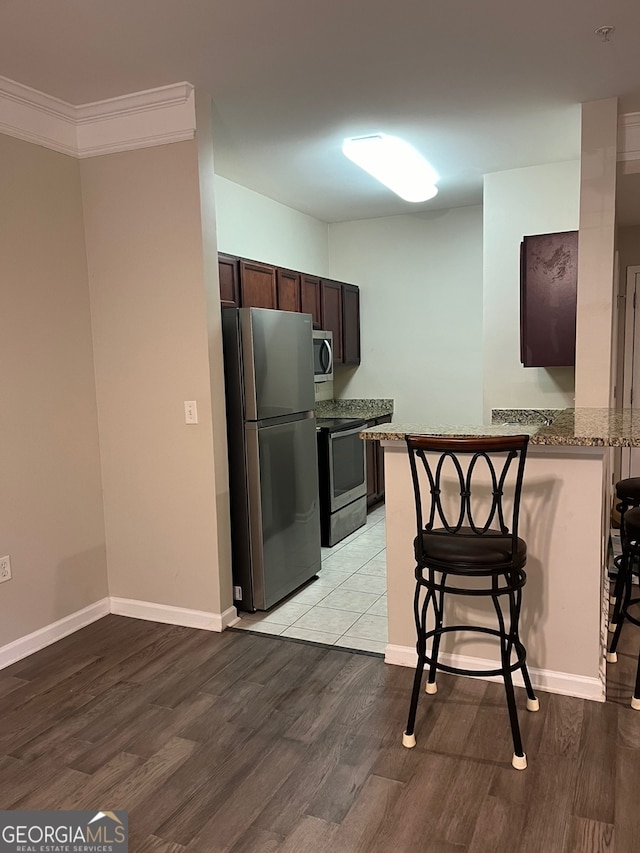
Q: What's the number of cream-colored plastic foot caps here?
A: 8